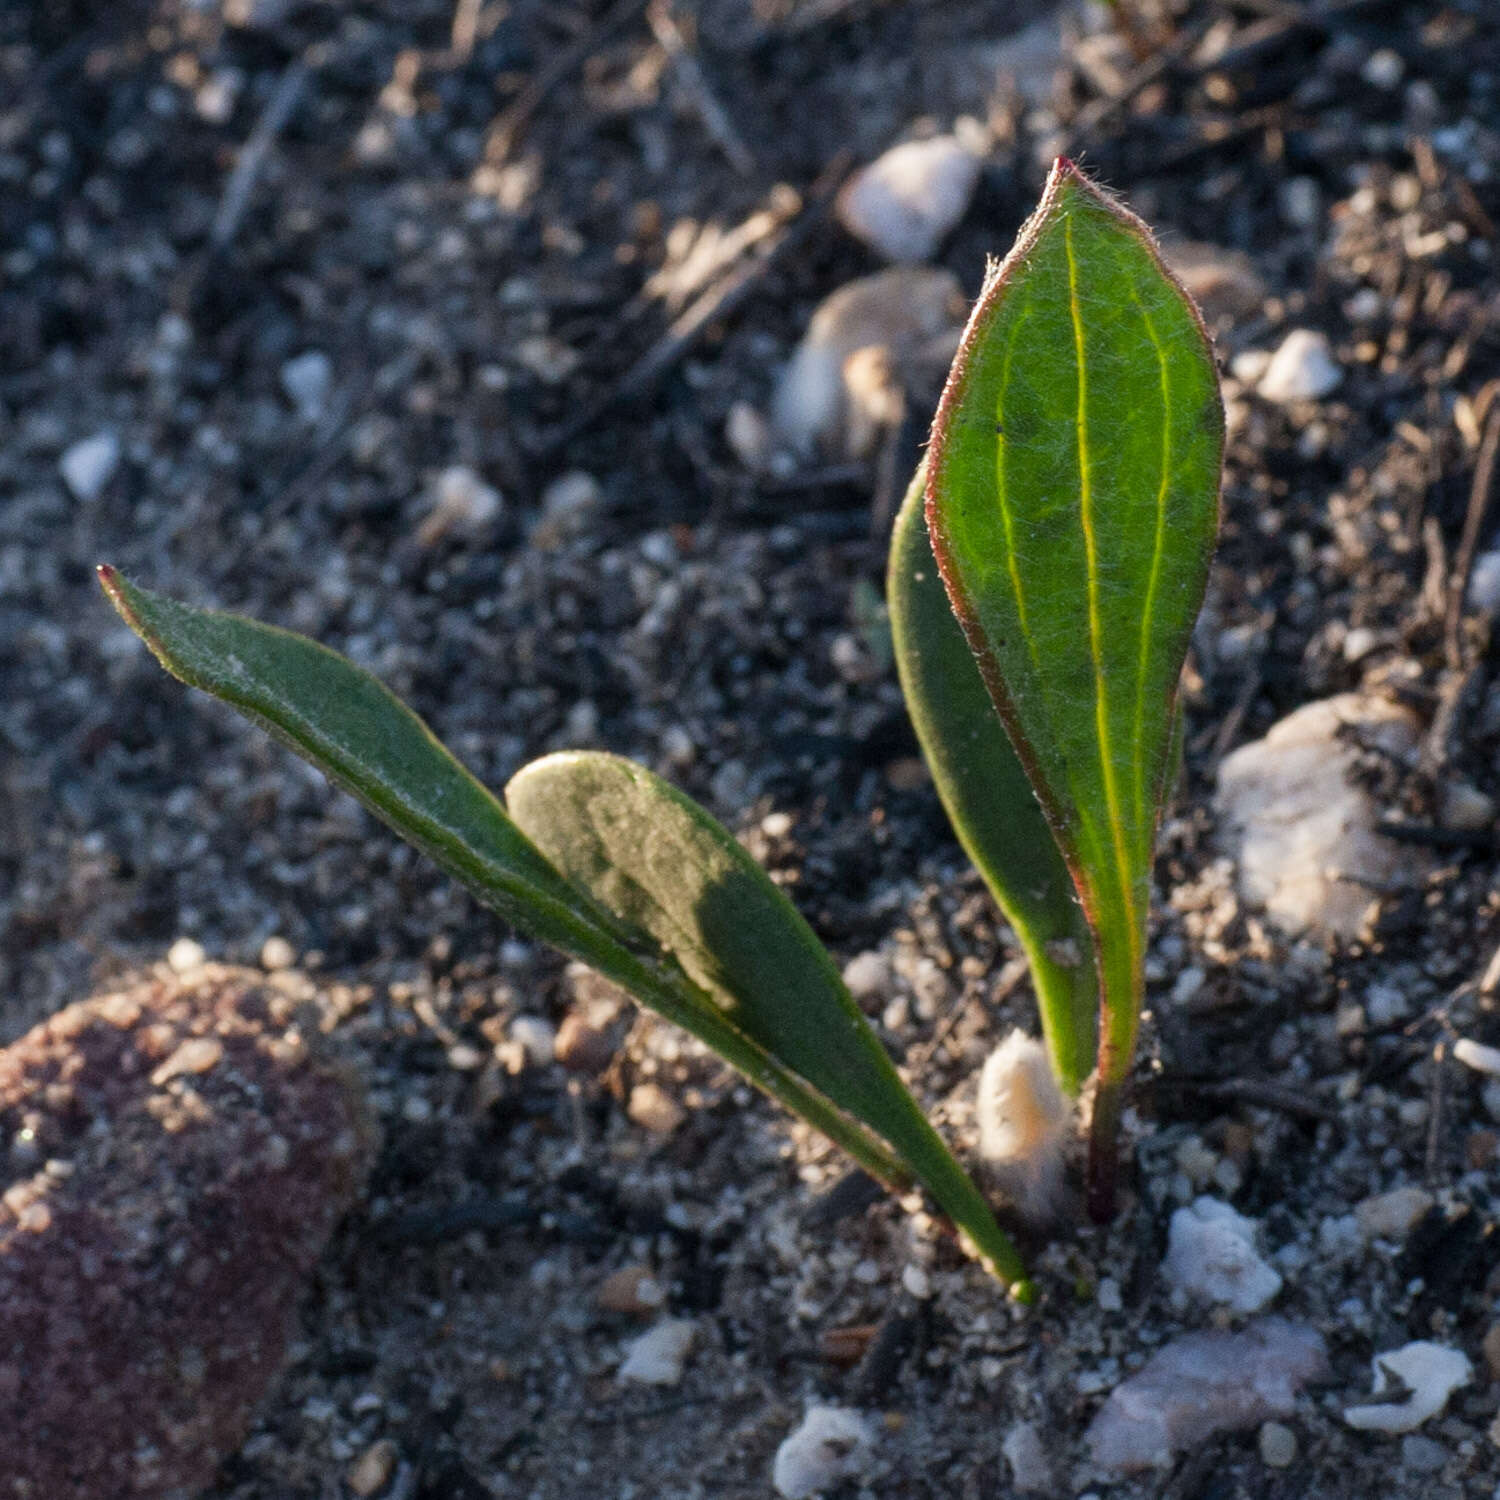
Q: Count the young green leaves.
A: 4